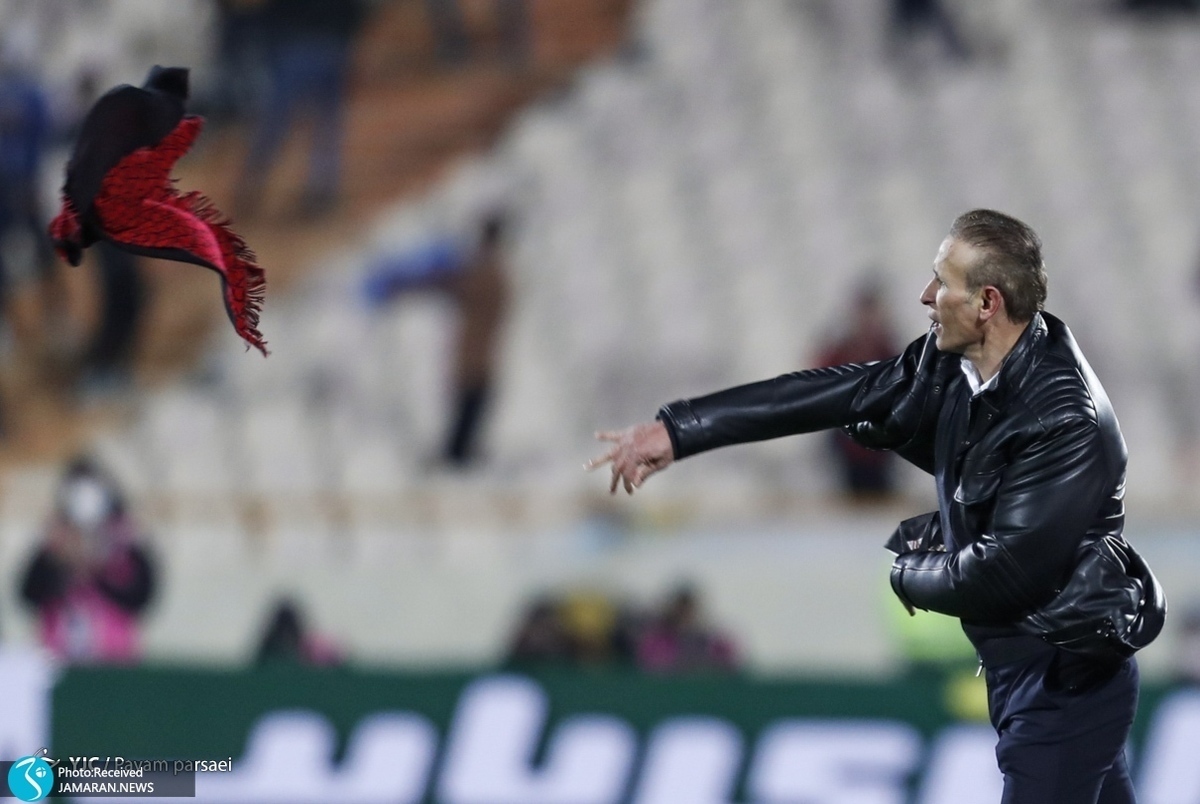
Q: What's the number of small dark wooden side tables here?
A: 0